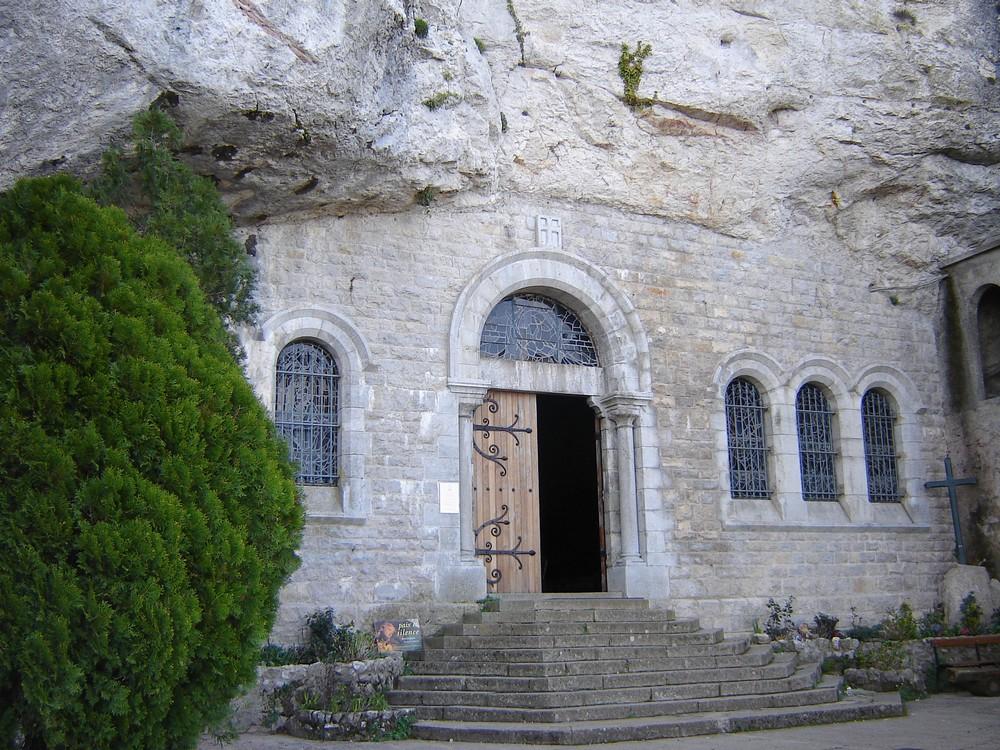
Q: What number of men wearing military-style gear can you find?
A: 0